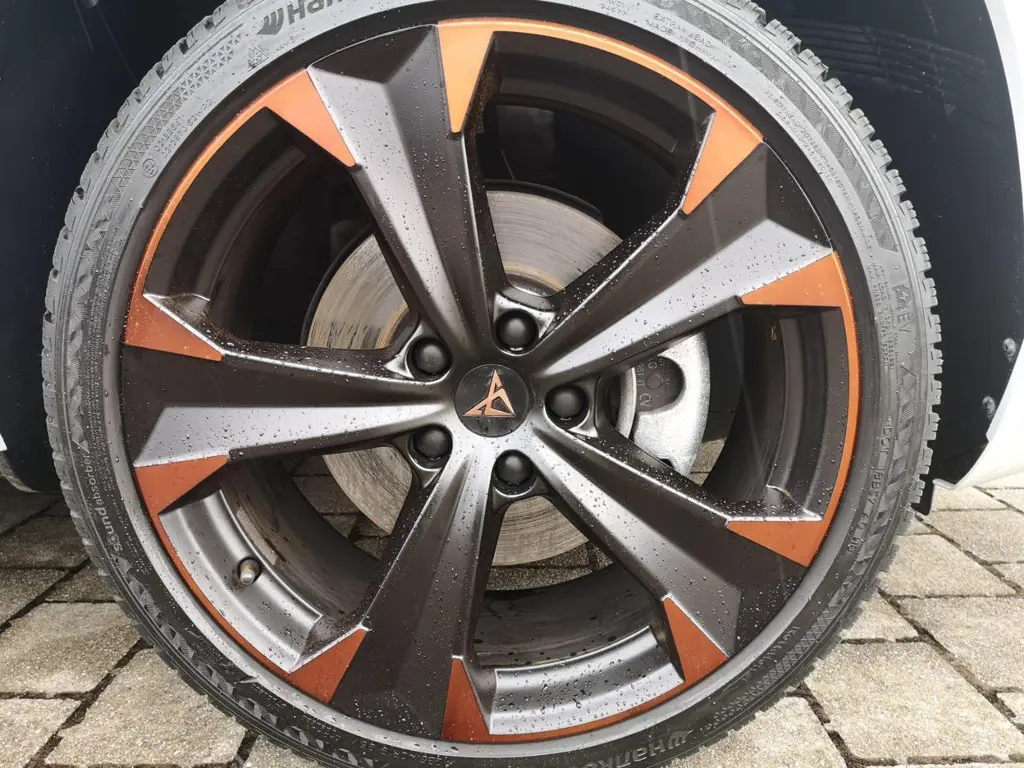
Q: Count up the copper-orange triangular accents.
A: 10